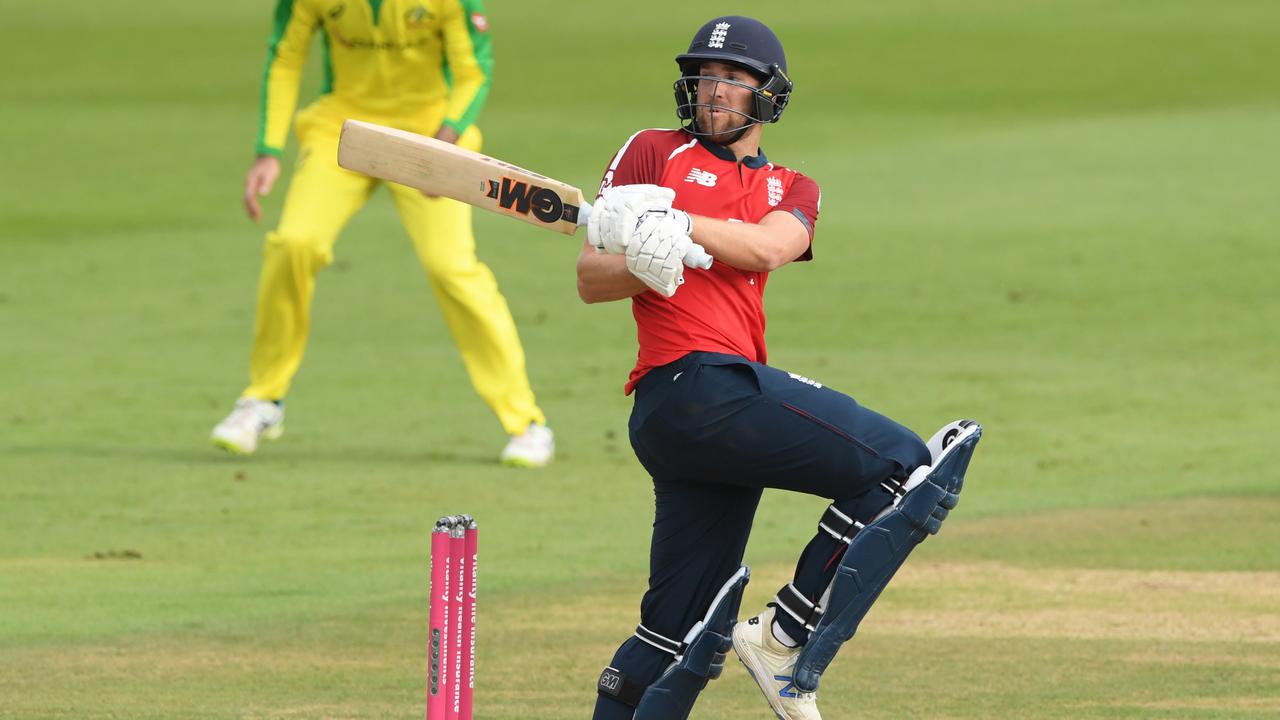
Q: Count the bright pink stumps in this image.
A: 3